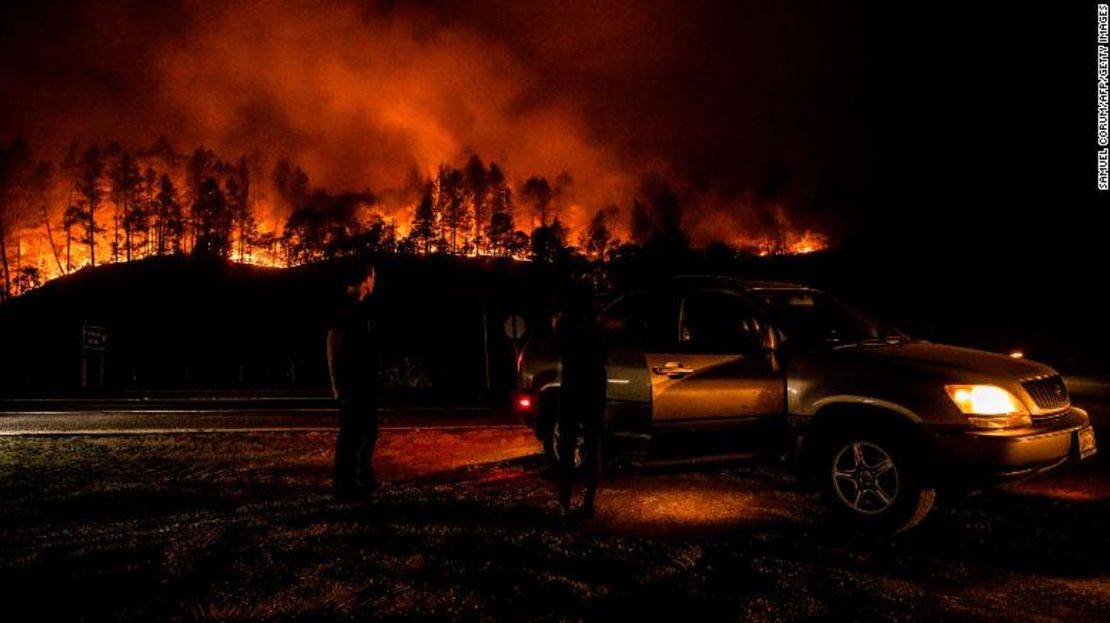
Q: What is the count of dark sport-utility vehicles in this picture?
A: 1